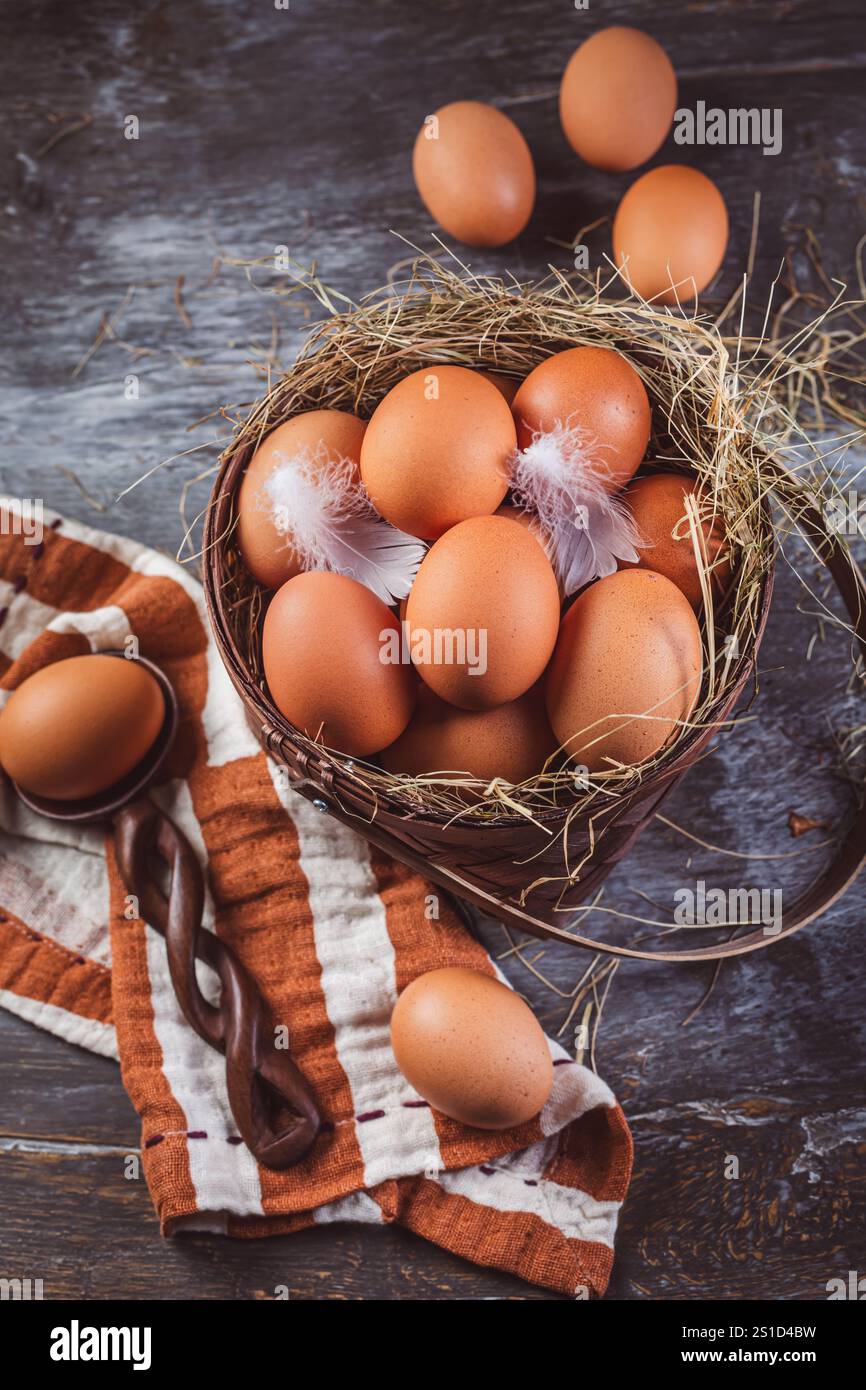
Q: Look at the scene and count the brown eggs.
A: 15